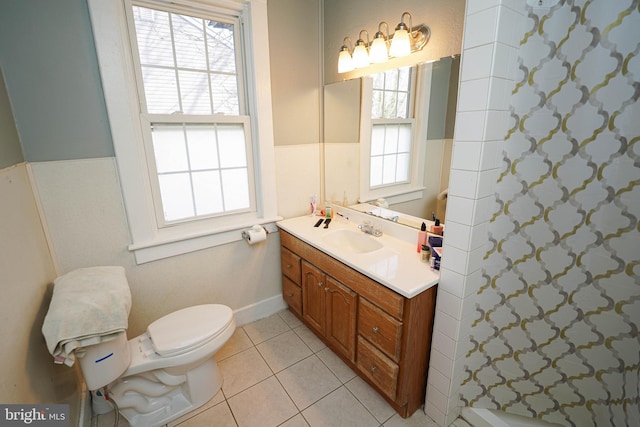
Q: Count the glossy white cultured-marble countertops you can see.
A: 1